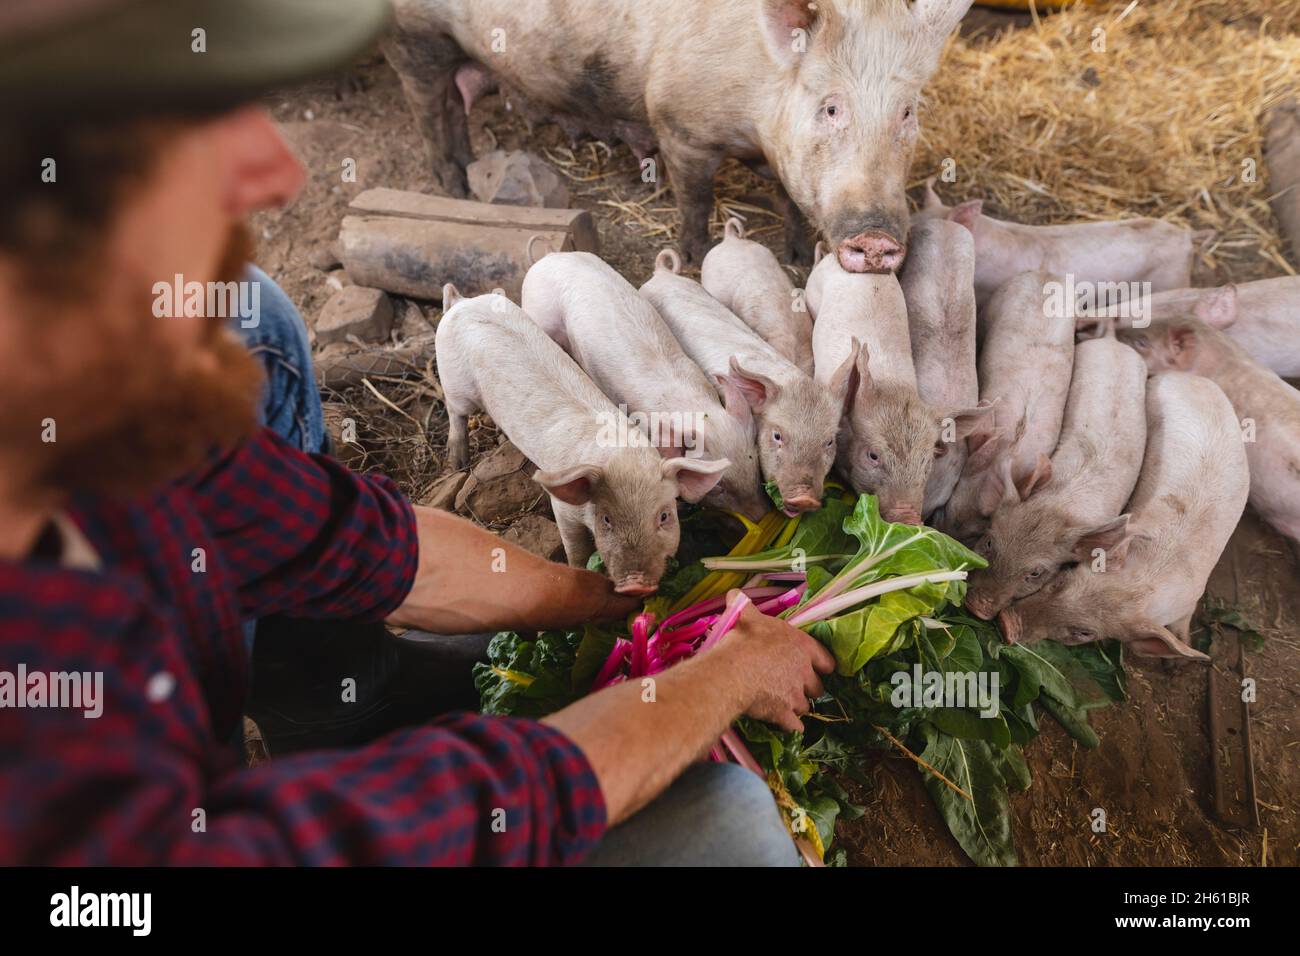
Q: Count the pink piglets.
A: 12